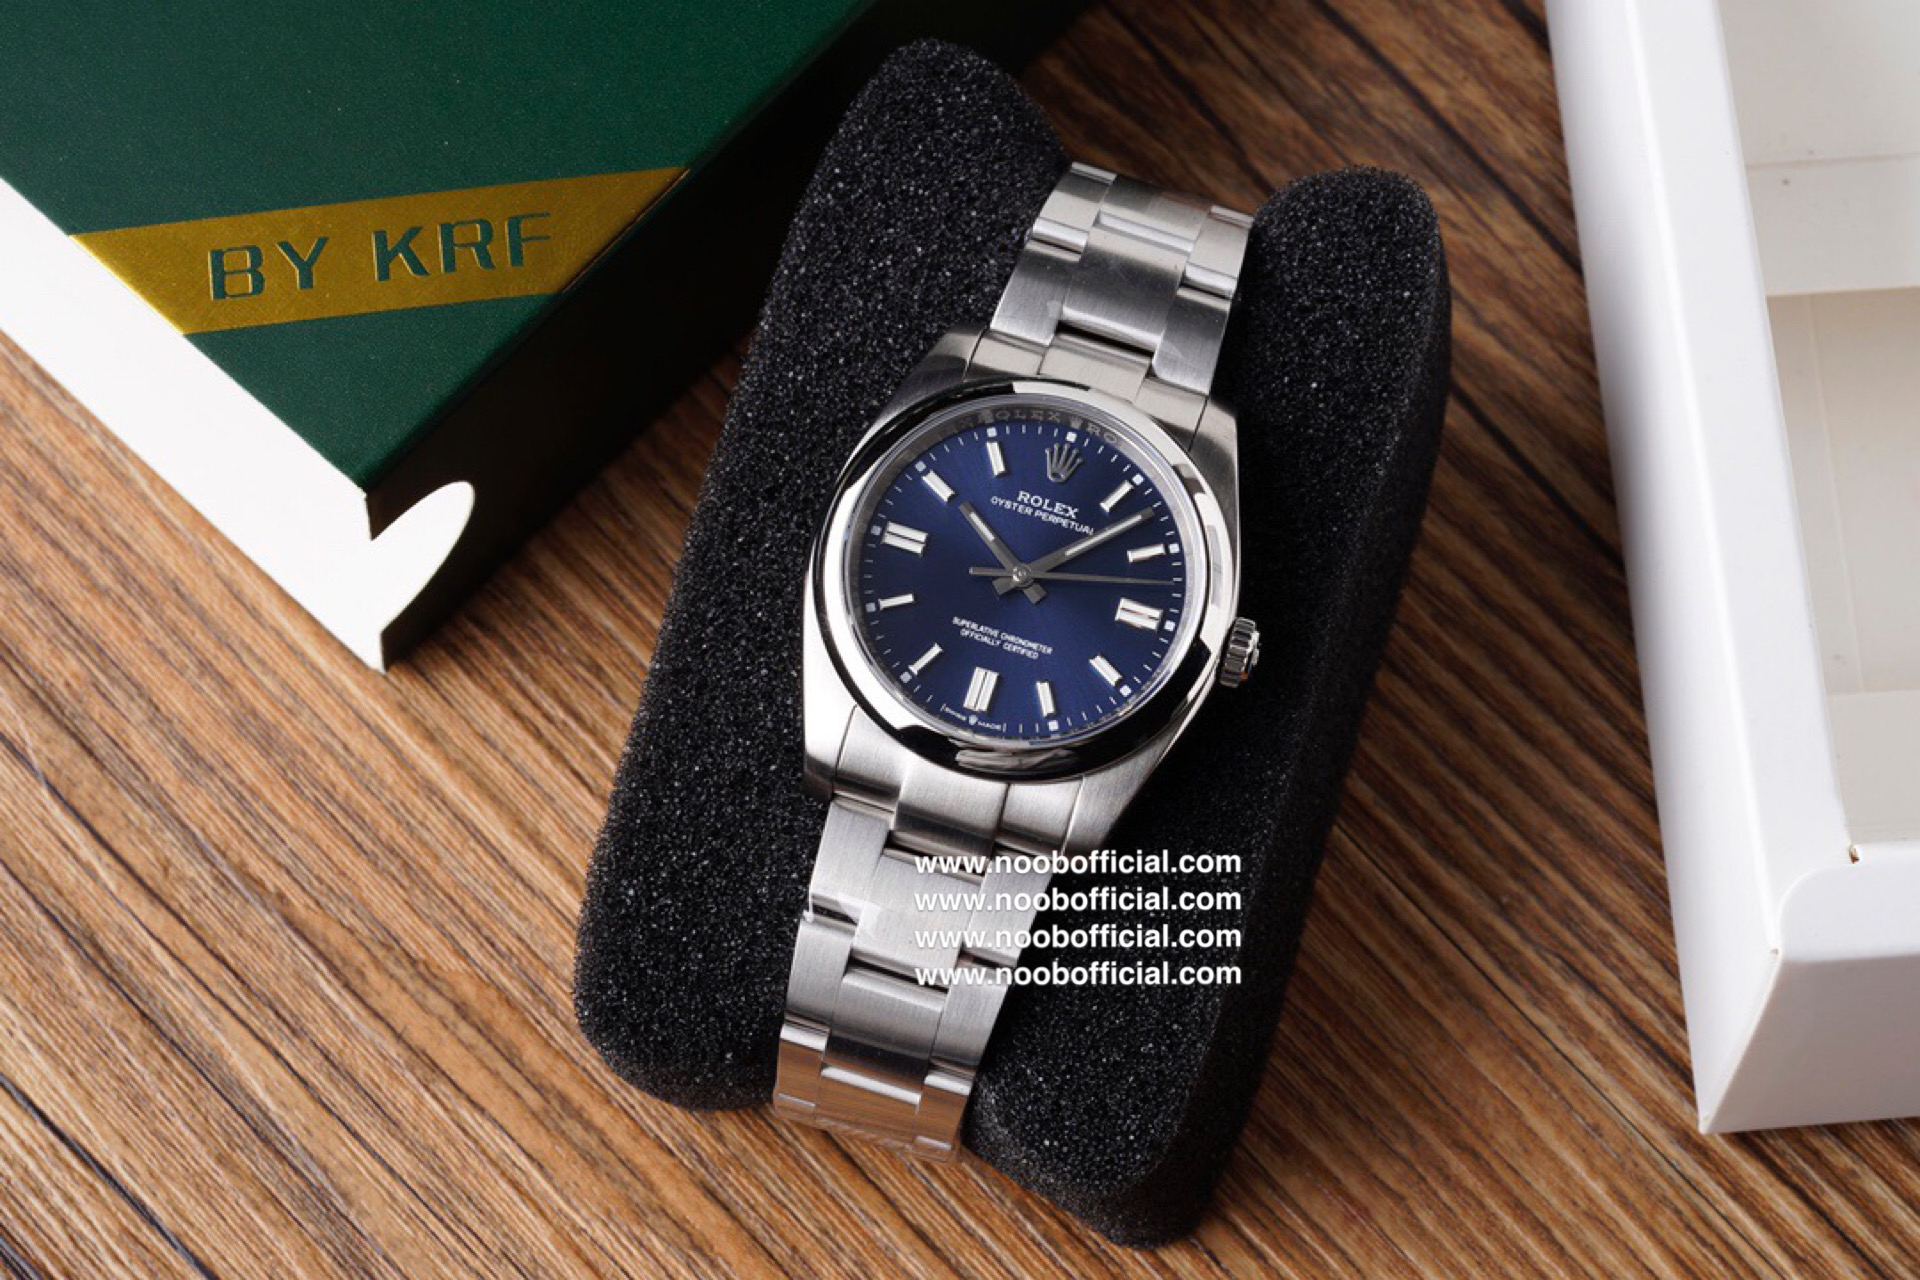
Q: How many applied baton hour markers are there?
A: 11